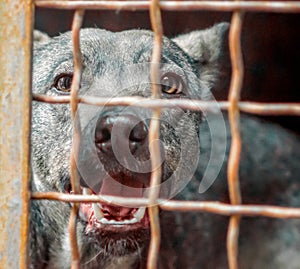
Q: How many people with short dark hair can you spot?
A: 0